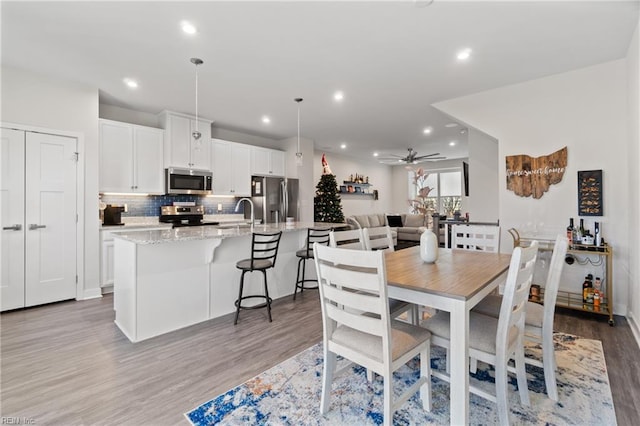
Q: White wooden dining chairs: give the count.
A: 6